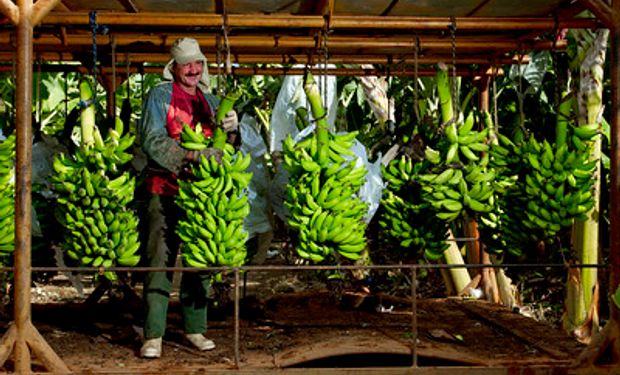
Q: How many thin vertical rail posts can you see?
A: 2